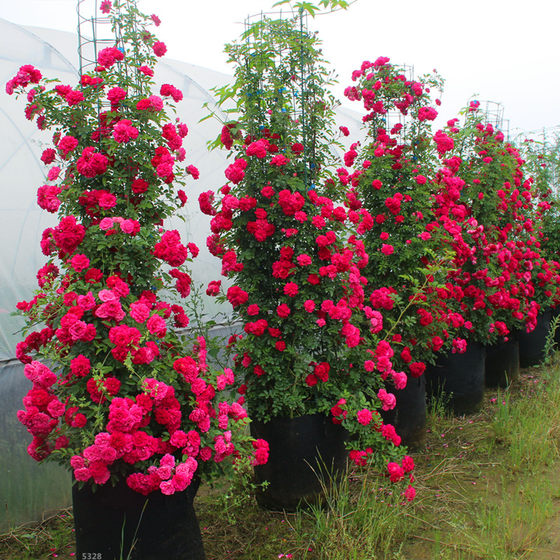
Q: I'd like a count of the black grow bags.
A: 6